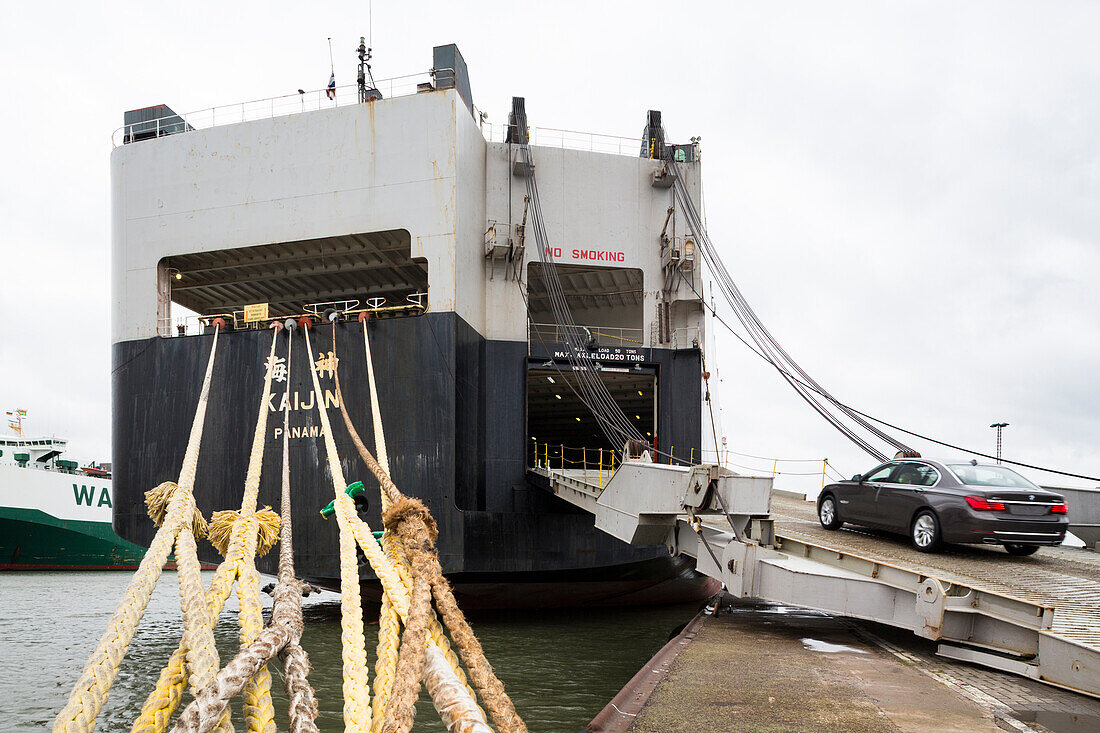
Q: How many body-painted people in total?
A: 0